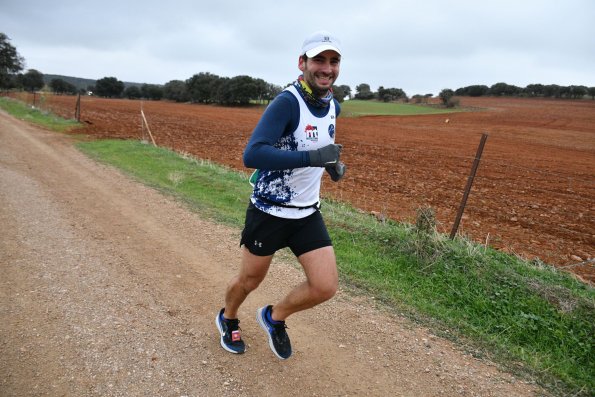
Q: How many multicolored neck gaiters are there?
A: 1